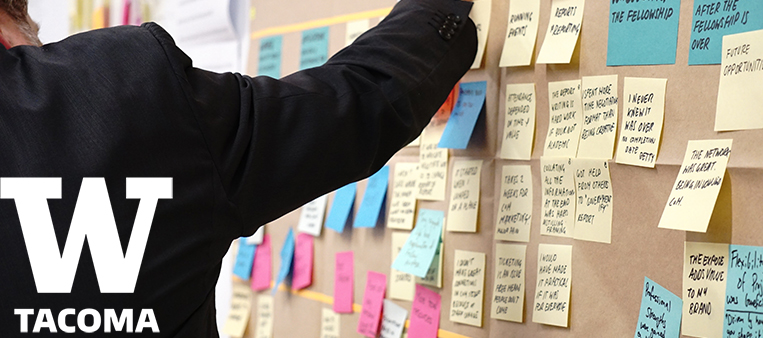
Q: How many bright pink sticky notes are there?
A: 5